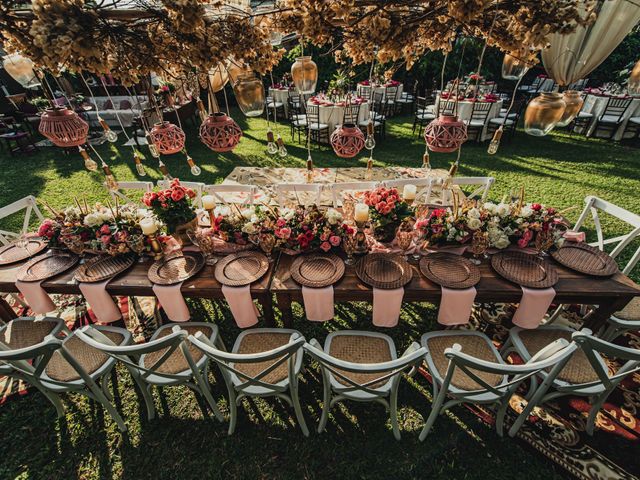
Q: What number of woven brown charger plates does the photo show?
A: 10